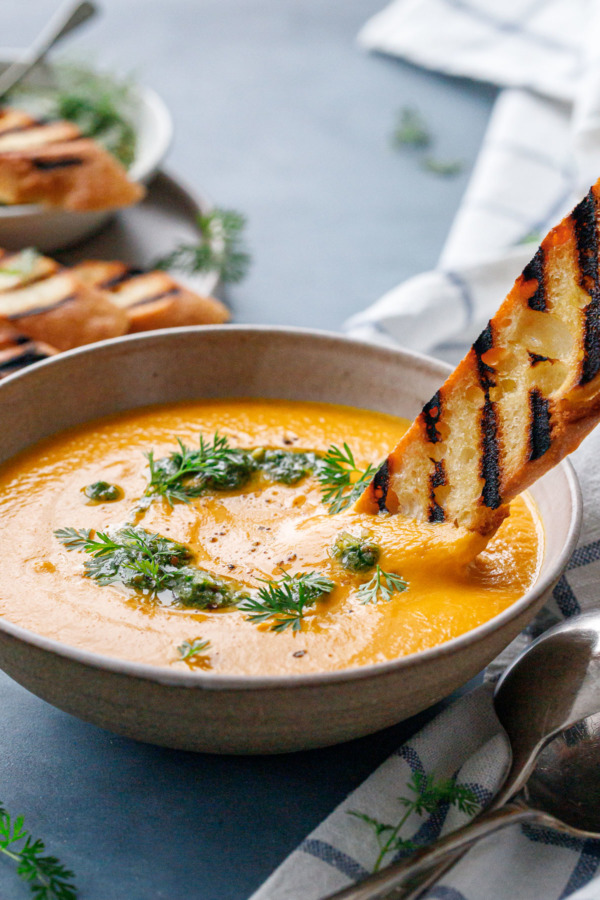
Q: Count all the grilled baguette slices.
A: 5